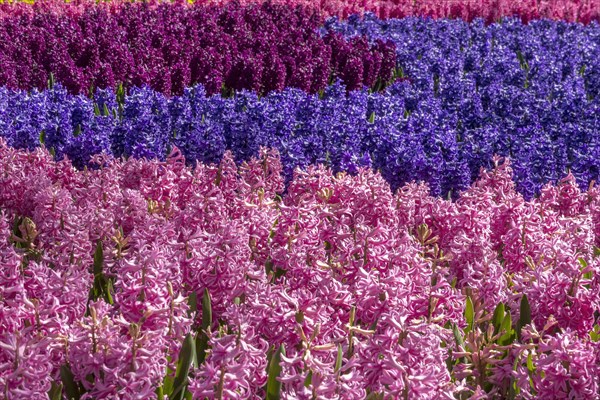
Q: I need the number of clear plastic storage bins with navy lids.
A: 0